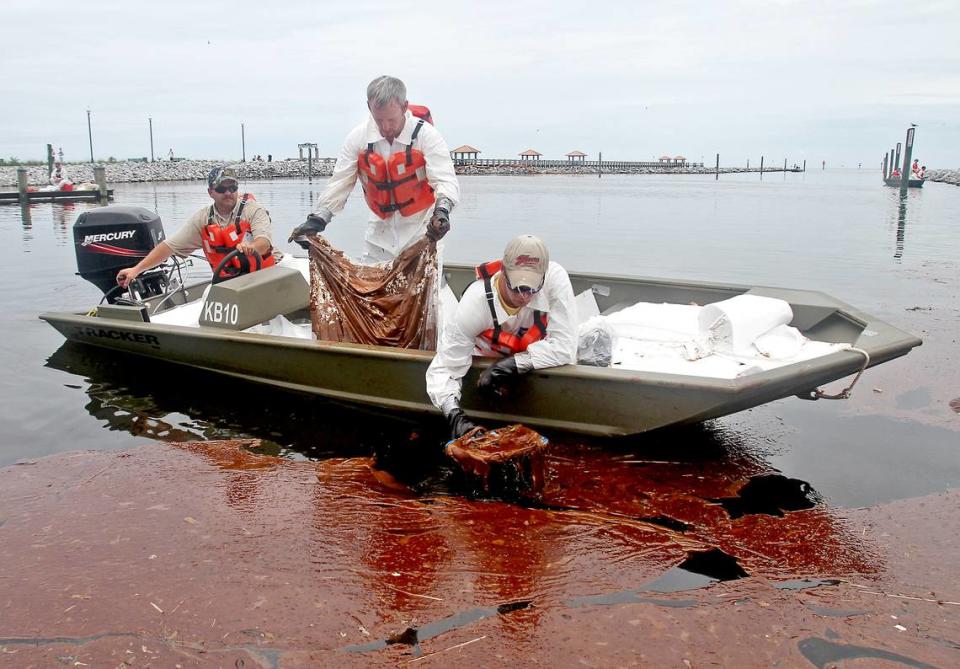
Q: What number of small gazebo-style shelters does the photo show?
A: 5